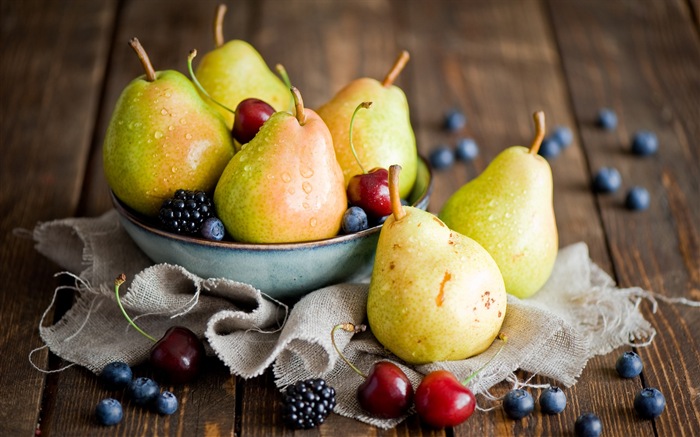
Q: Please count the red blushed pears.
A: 3